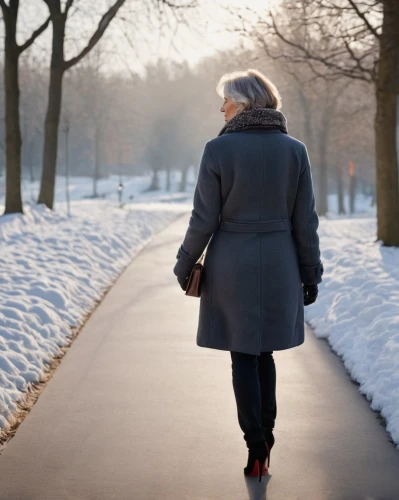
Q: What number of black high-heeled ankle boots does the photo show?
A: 2